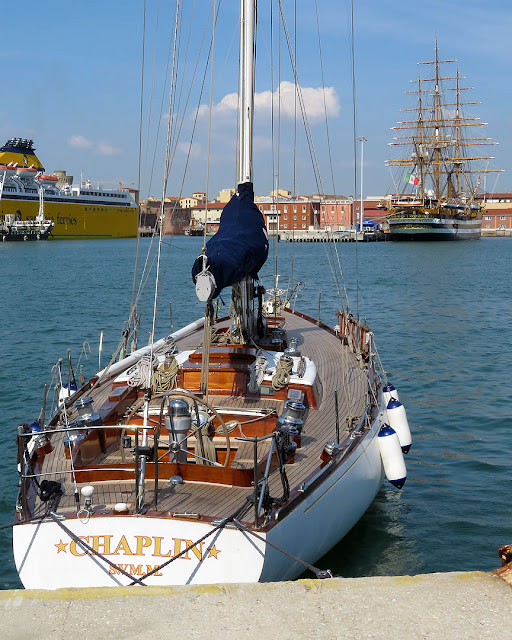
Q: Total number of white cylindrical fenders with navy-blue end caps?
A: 5